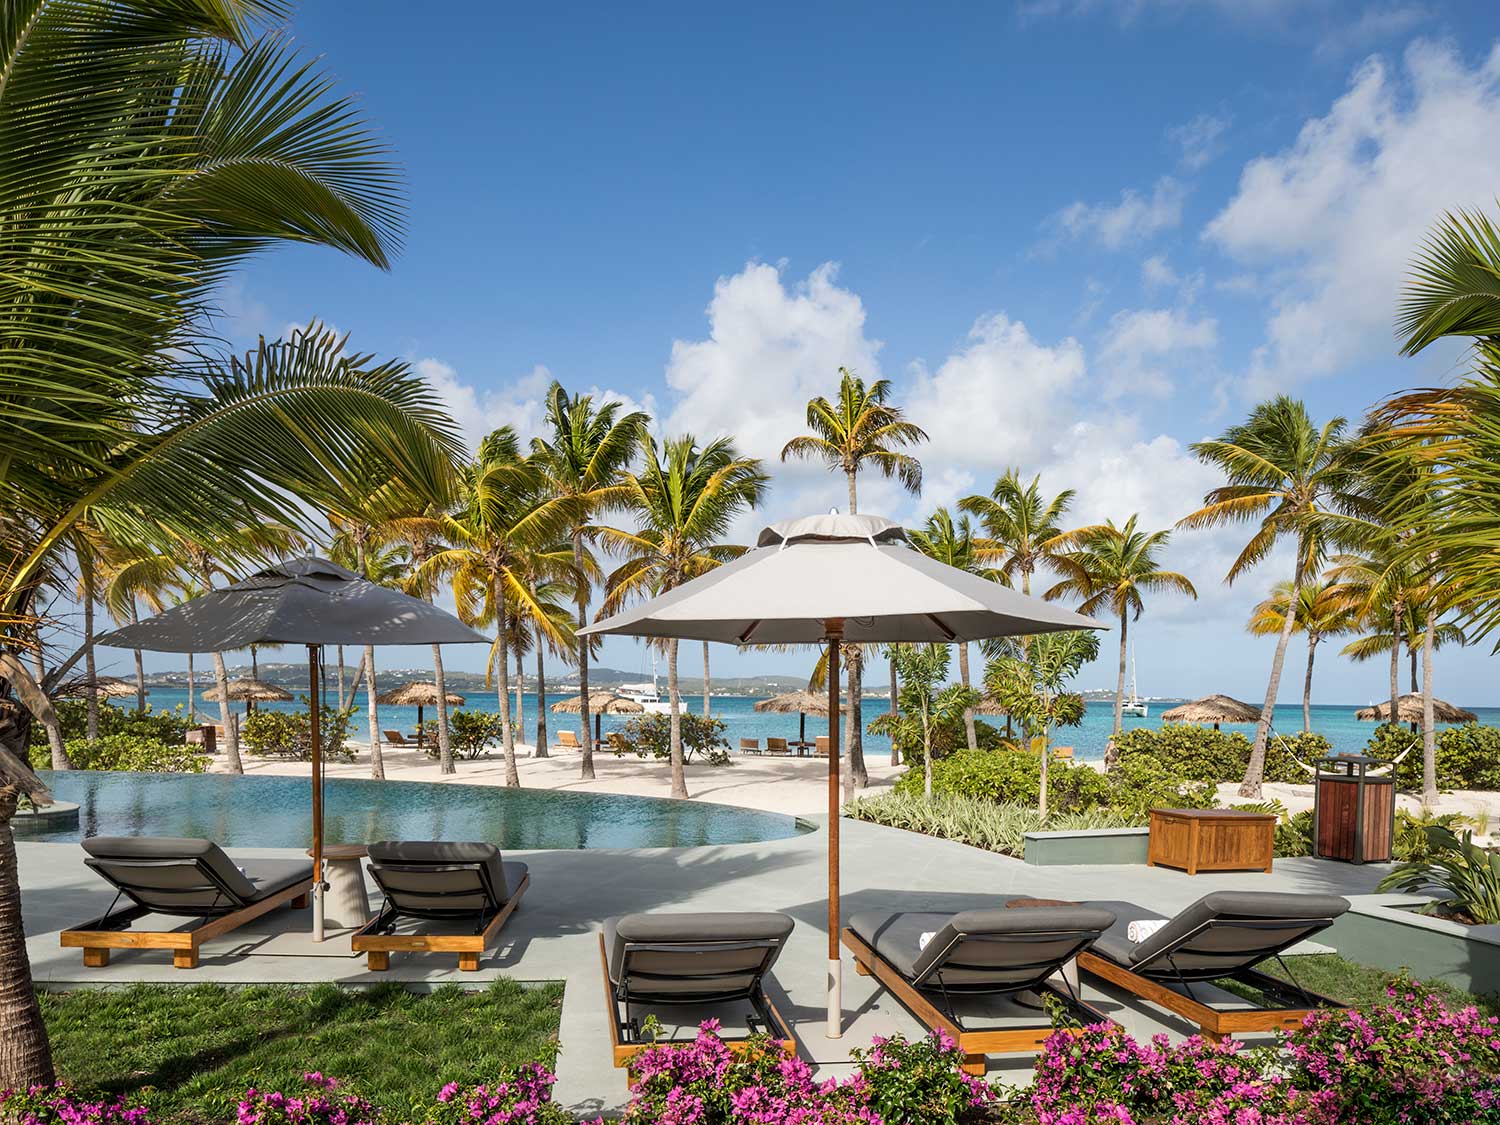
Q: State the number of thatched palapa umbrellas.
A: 8